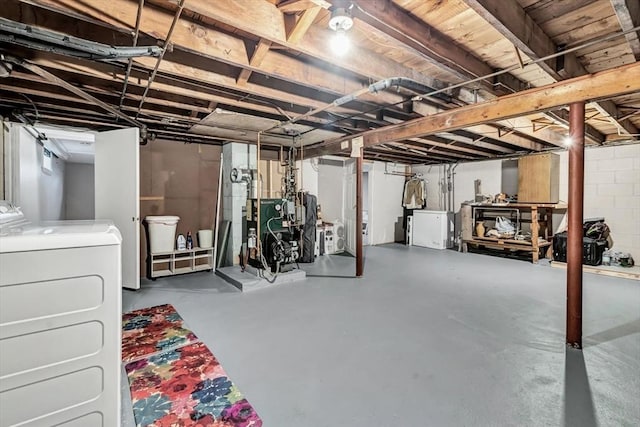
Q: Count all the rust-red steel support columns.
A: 2